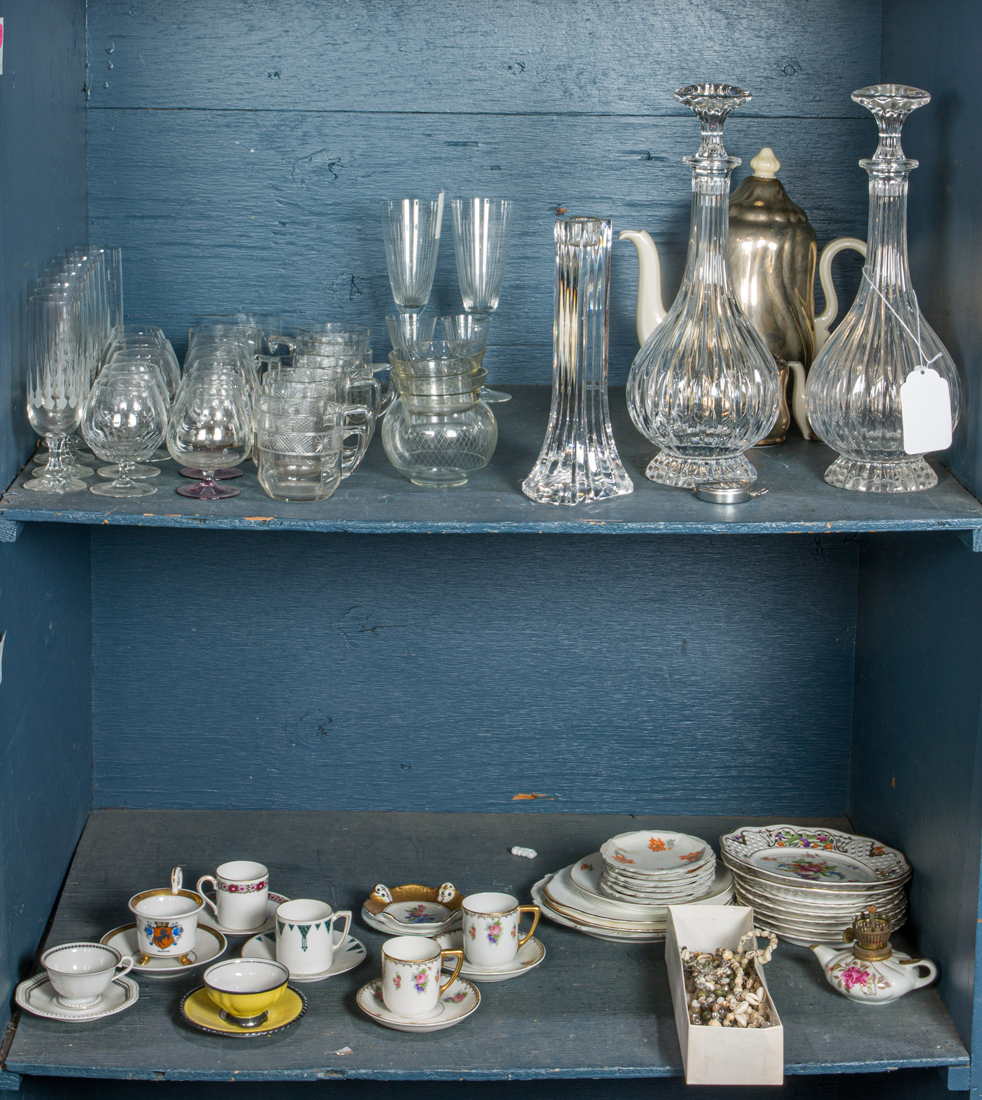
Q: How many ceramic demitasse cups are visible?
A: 7